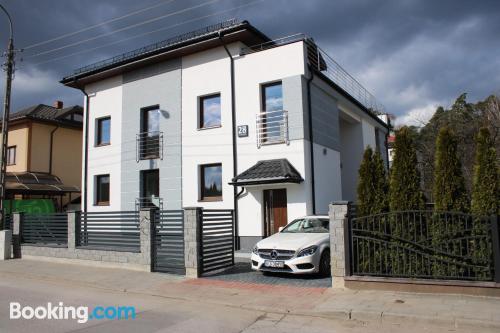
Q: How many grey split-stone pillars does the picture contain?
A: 5